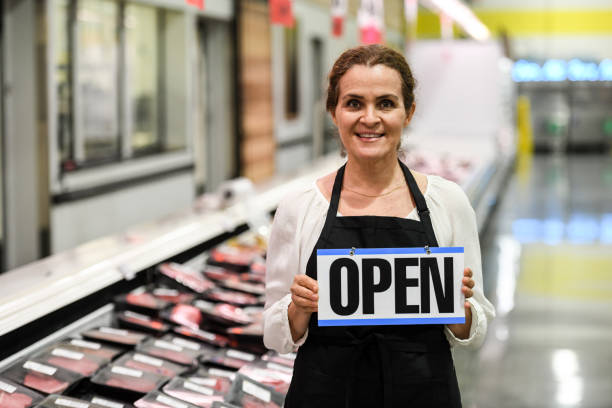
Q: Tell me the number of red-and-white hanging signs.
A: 4